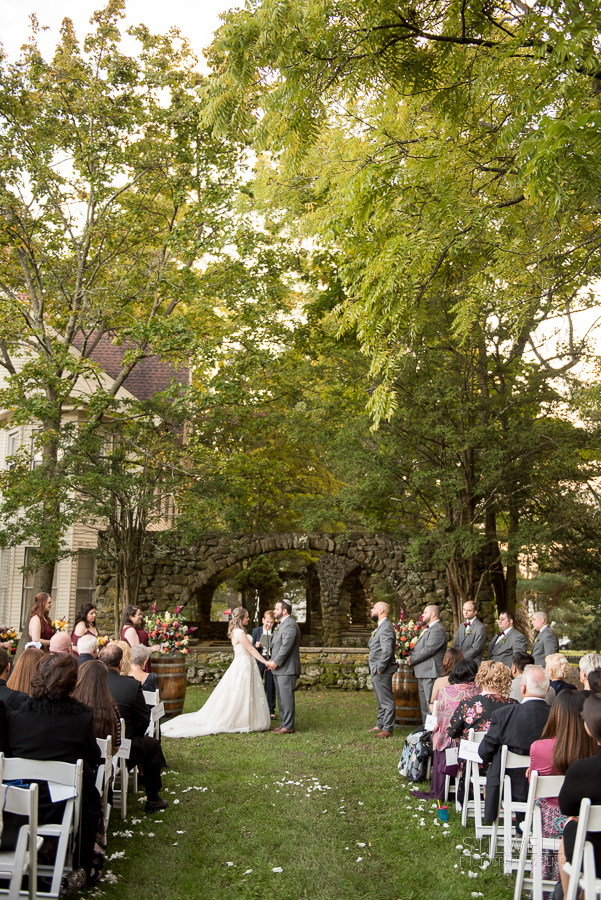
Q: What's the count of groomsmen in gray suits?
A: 5